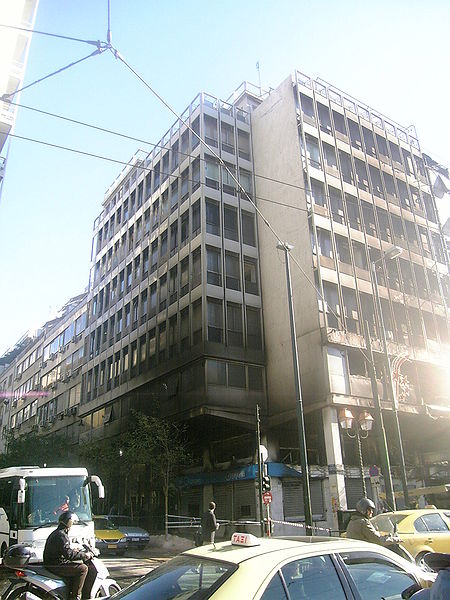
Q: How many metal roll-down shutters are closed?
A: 5